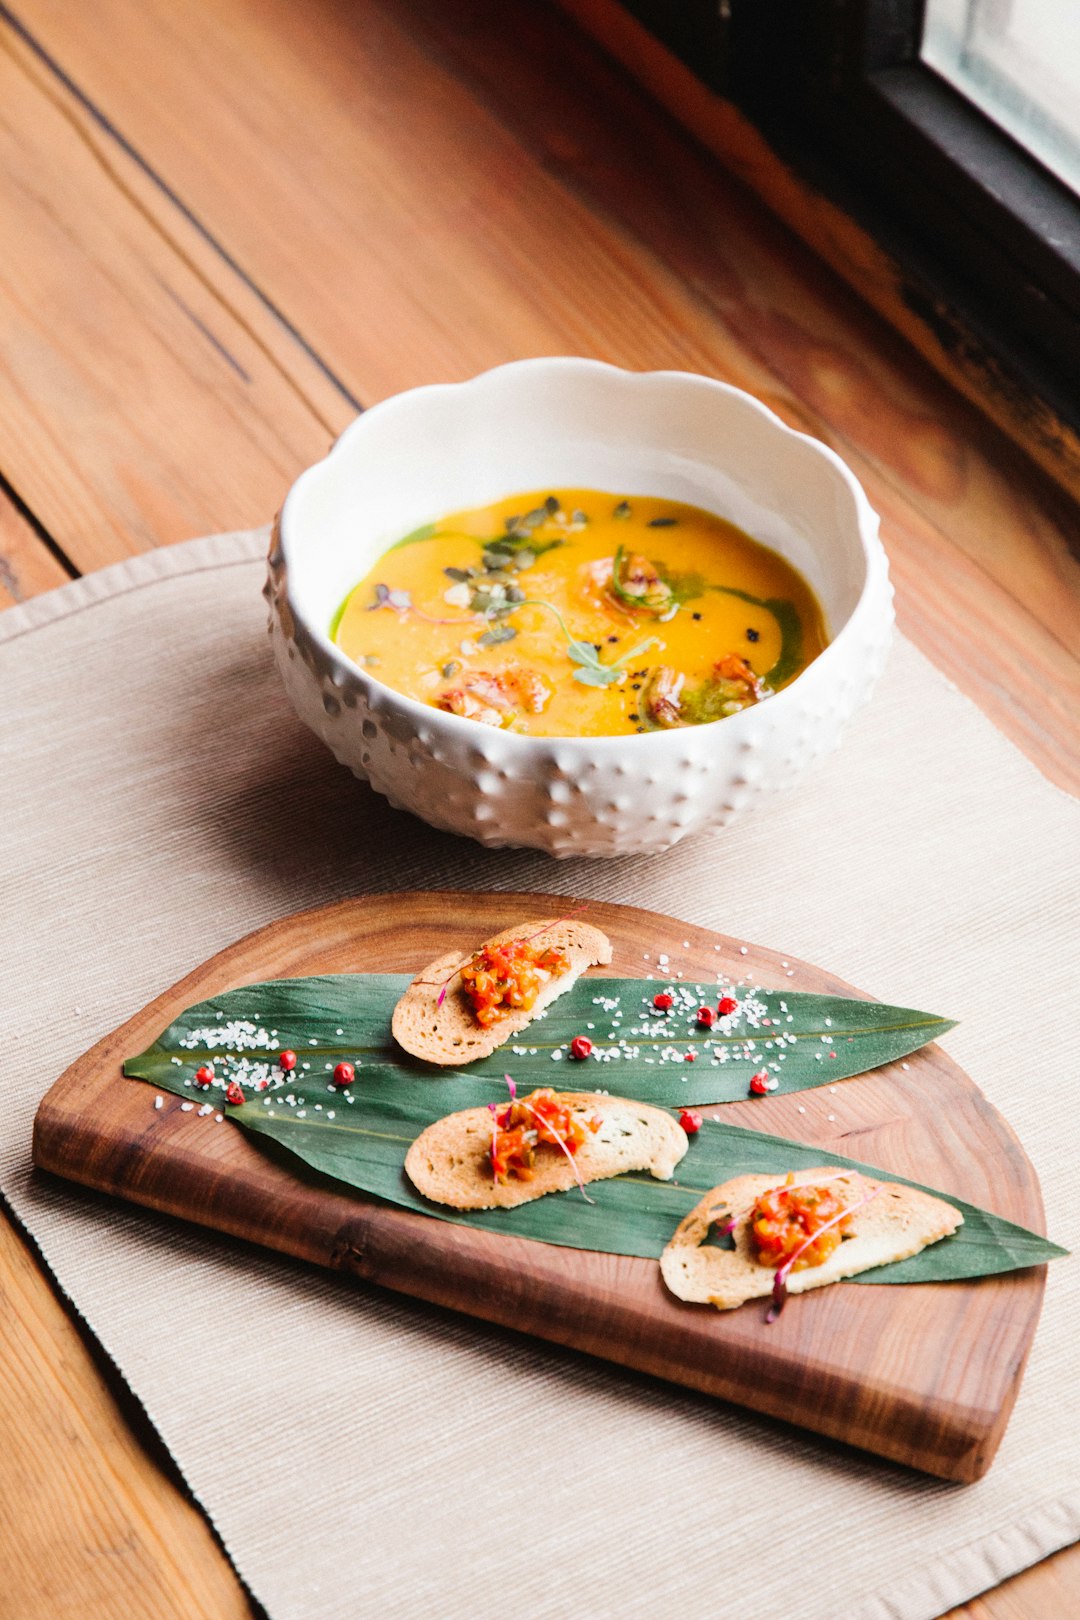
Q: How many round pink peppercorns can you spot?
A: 10